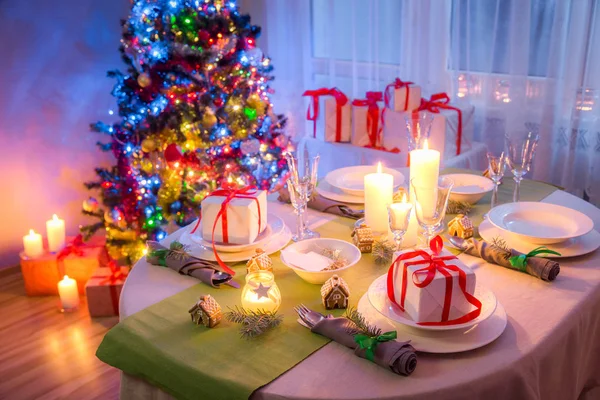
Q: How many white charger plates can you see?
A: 4